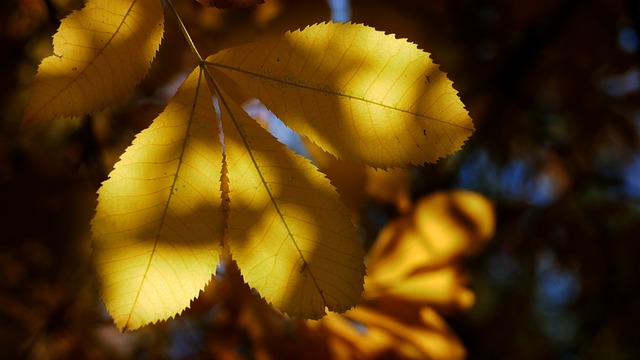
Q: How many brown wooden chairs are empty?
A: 0